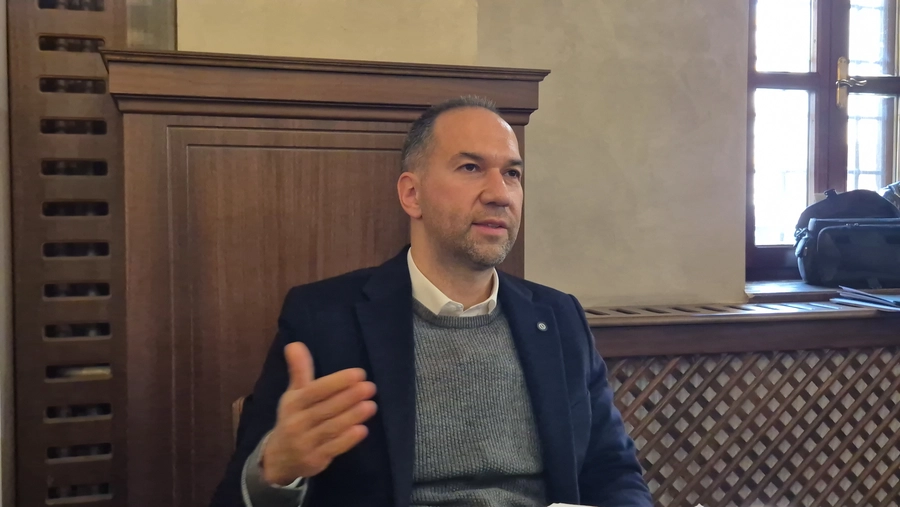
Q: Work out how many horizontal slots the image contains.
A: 13